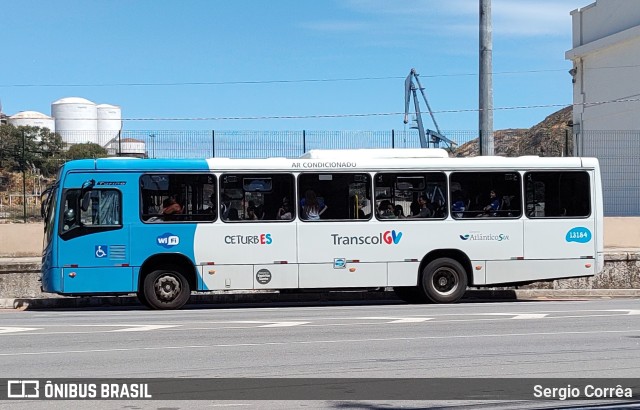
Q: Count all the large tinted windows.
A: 6